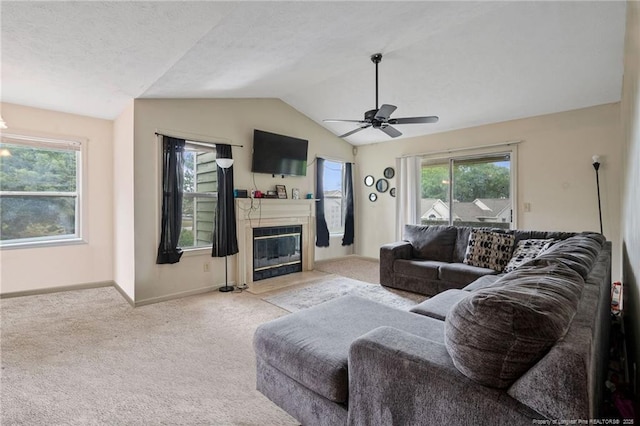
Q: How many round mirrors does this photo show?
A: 5